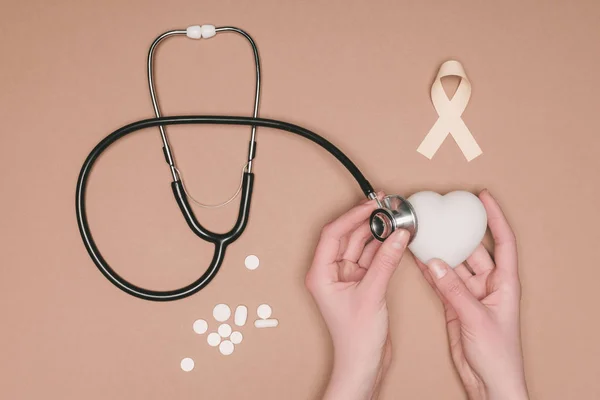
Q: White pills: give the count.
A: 11